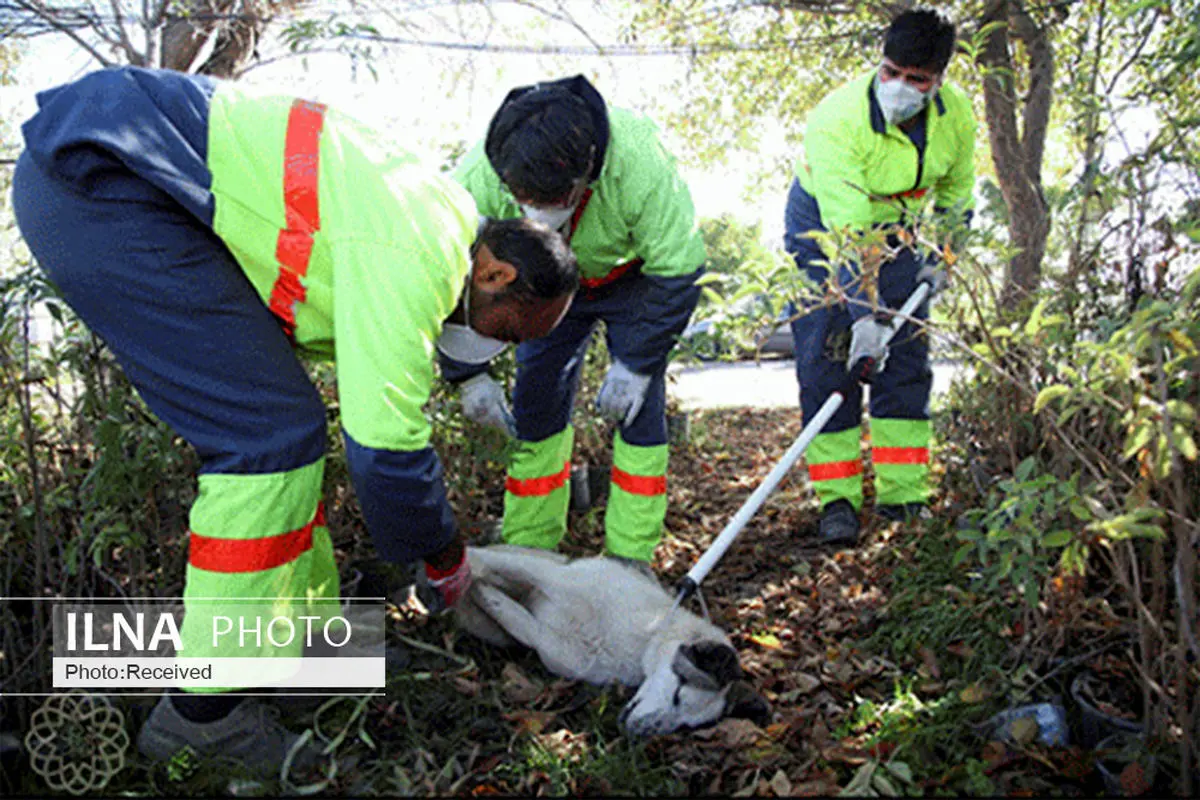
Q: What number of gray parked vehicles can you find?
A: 1